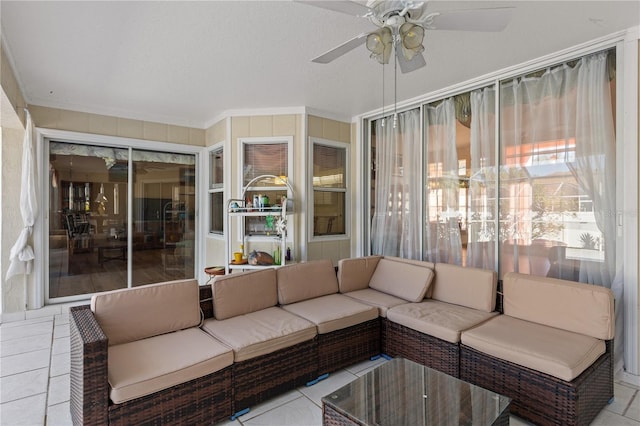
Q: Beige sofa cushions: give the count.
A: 14